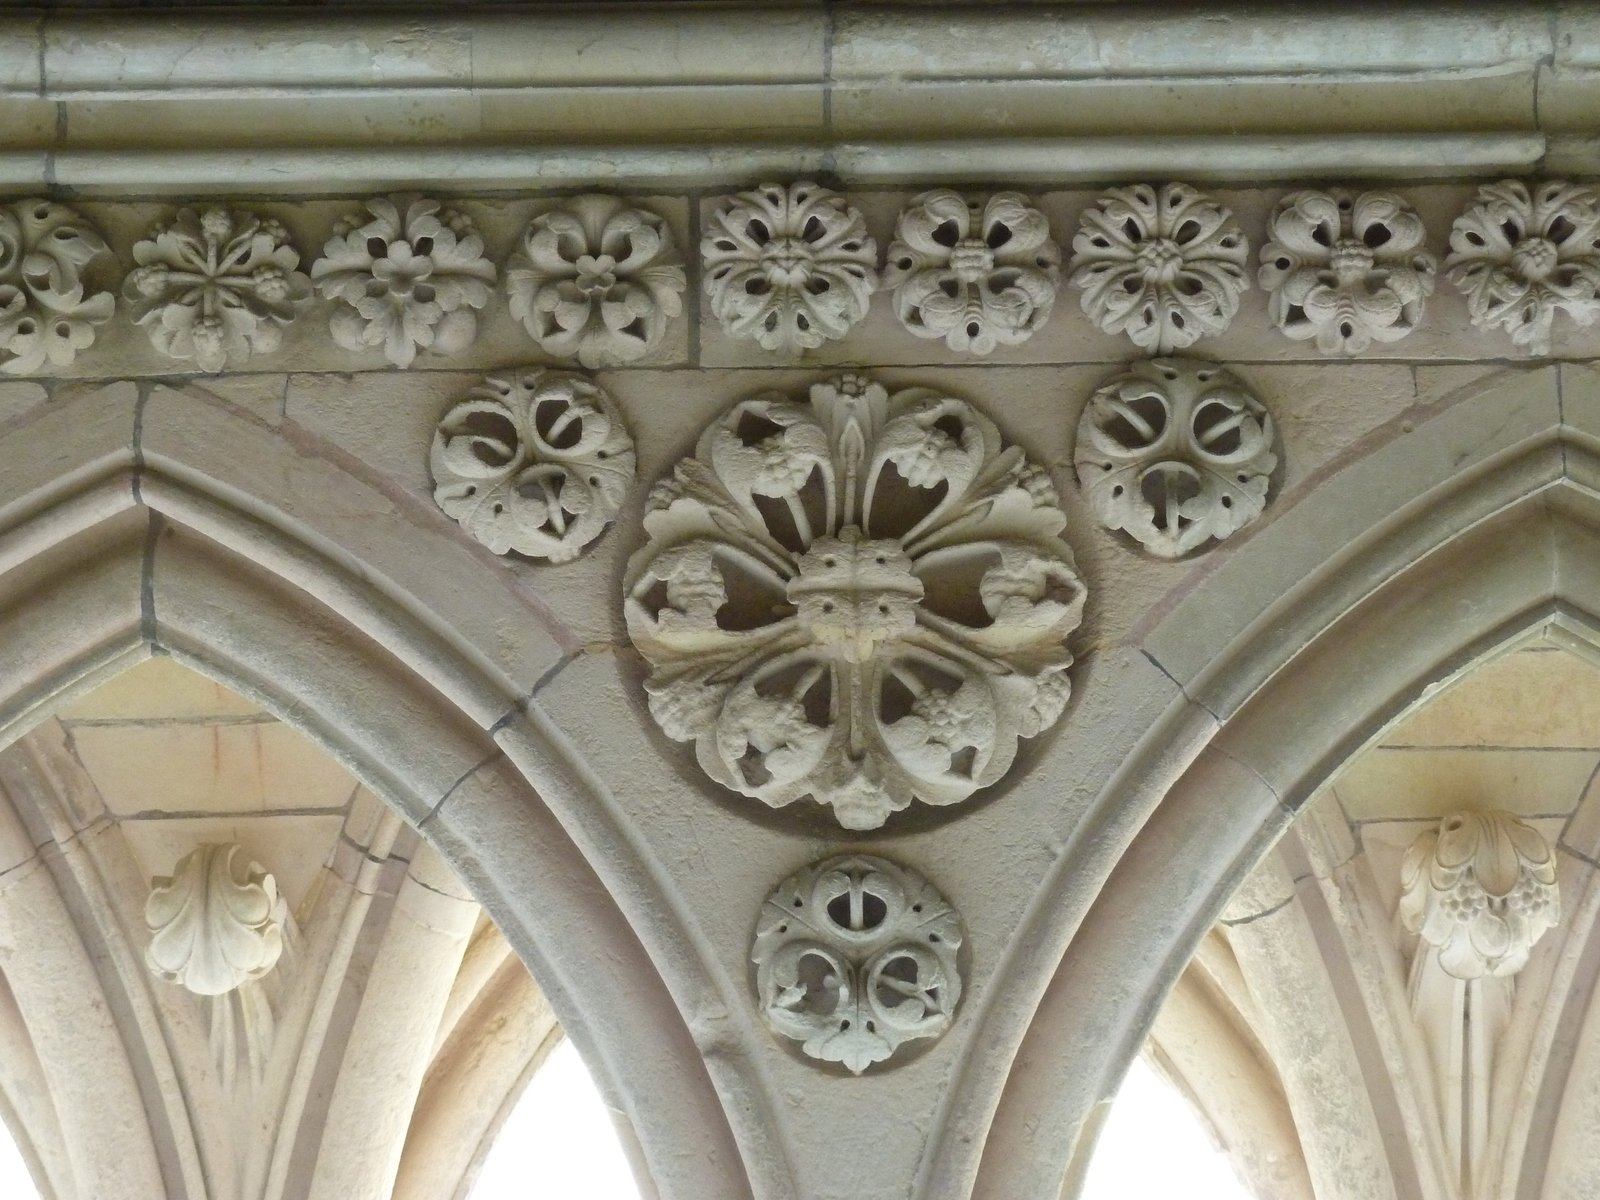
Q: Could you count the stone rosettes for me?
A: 13